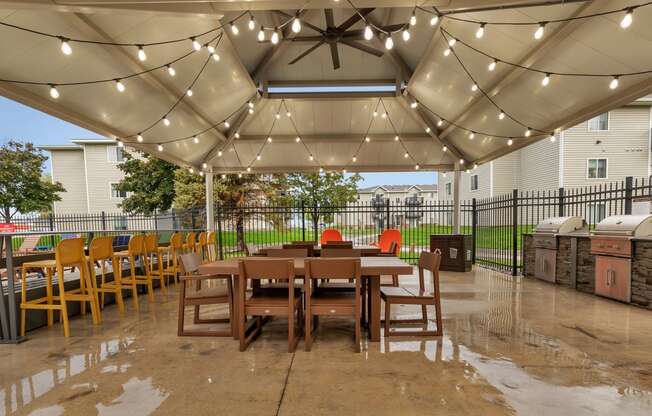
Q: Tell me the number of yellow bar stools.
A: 8